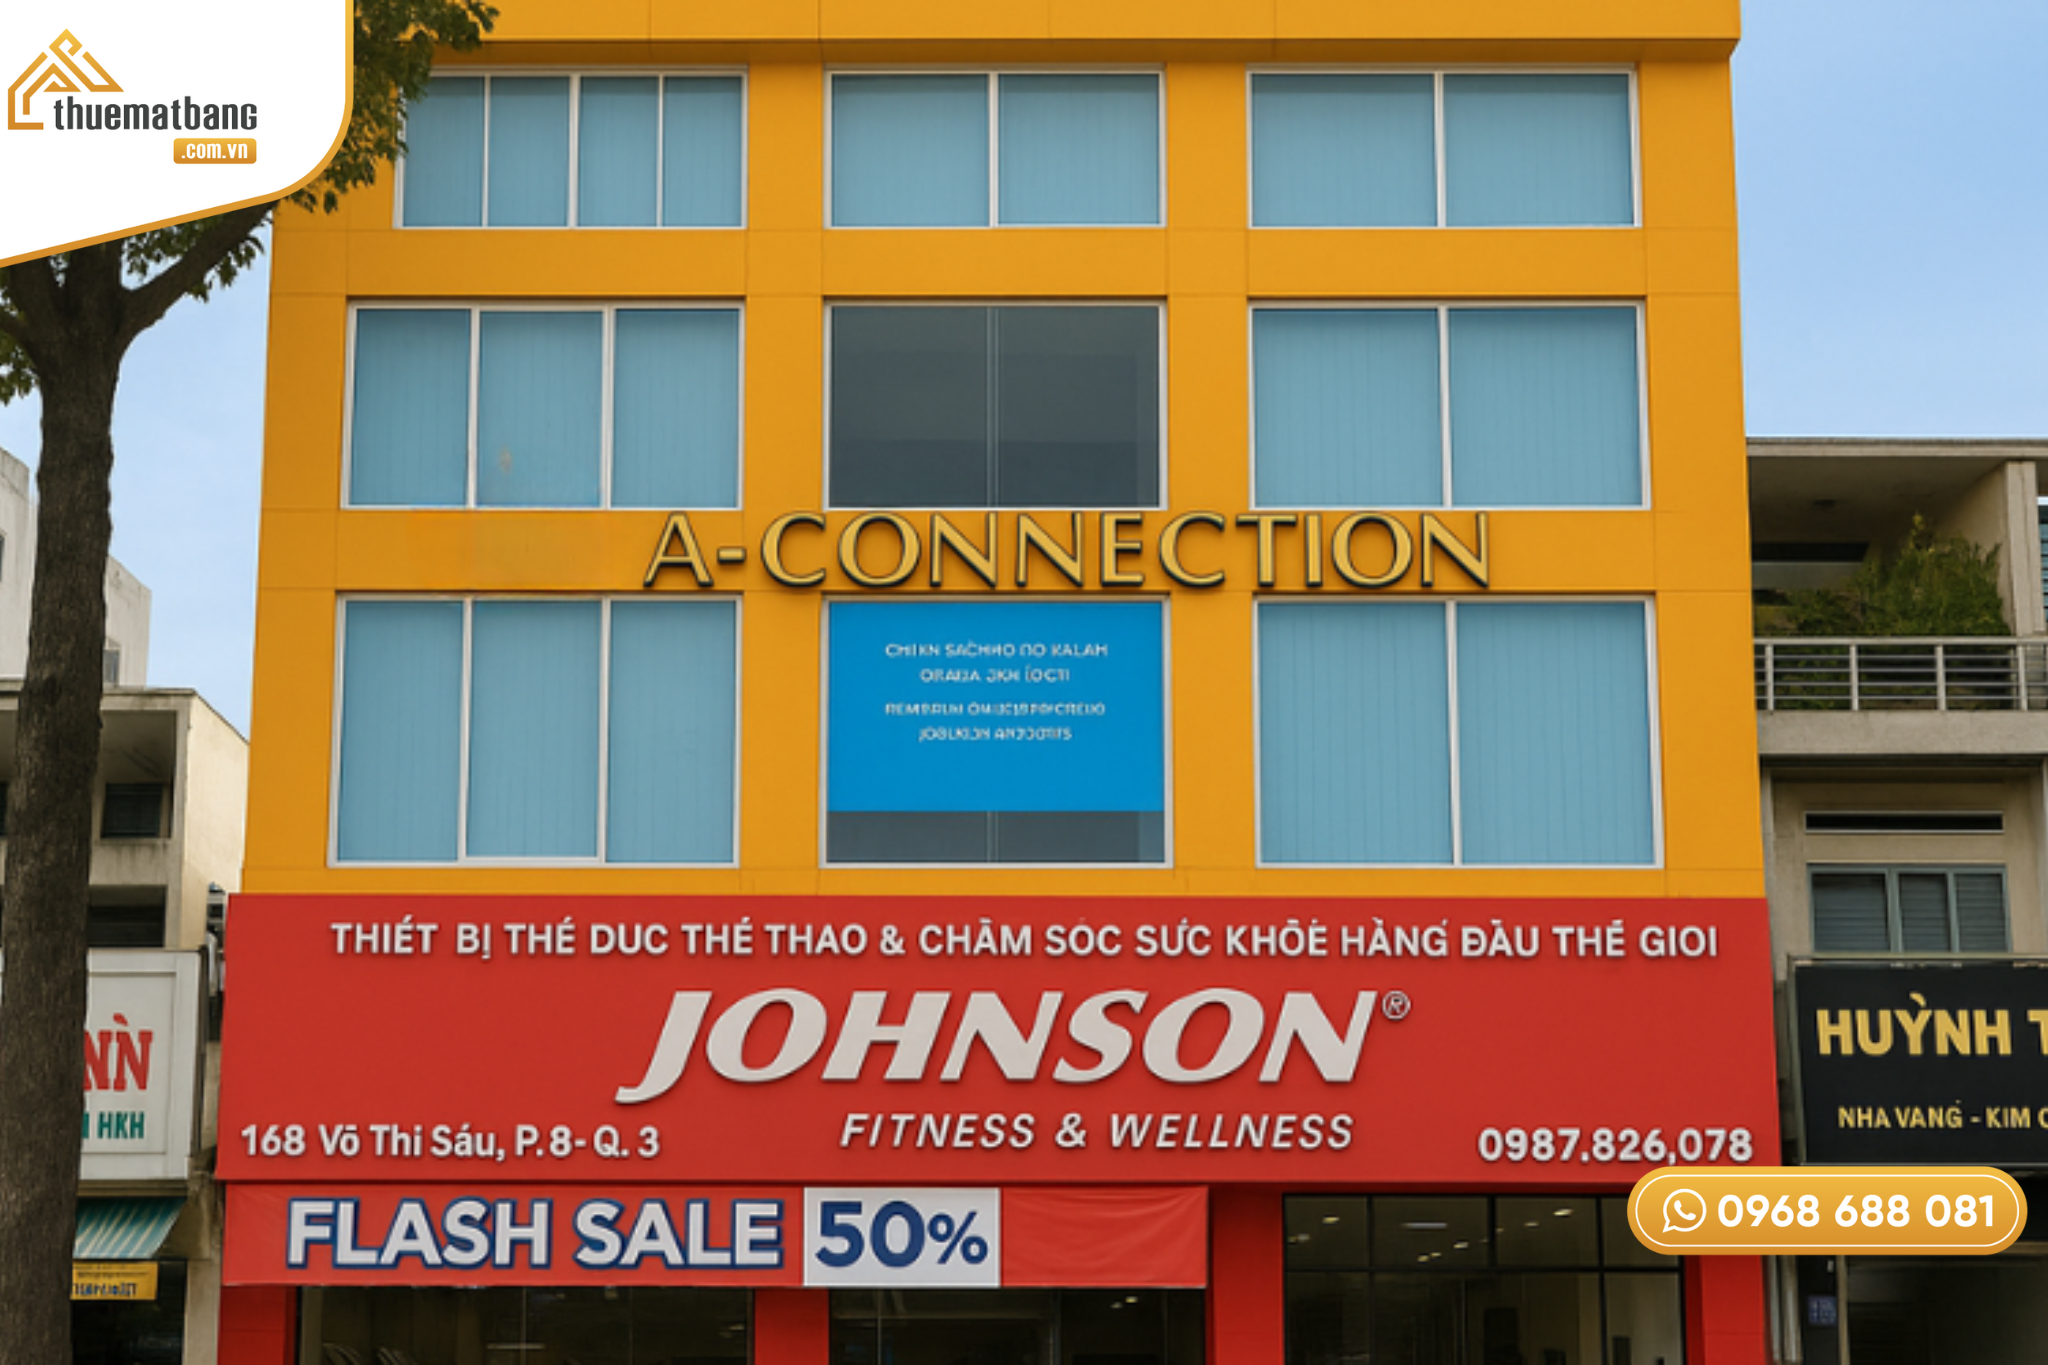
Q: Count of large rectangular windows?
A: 9